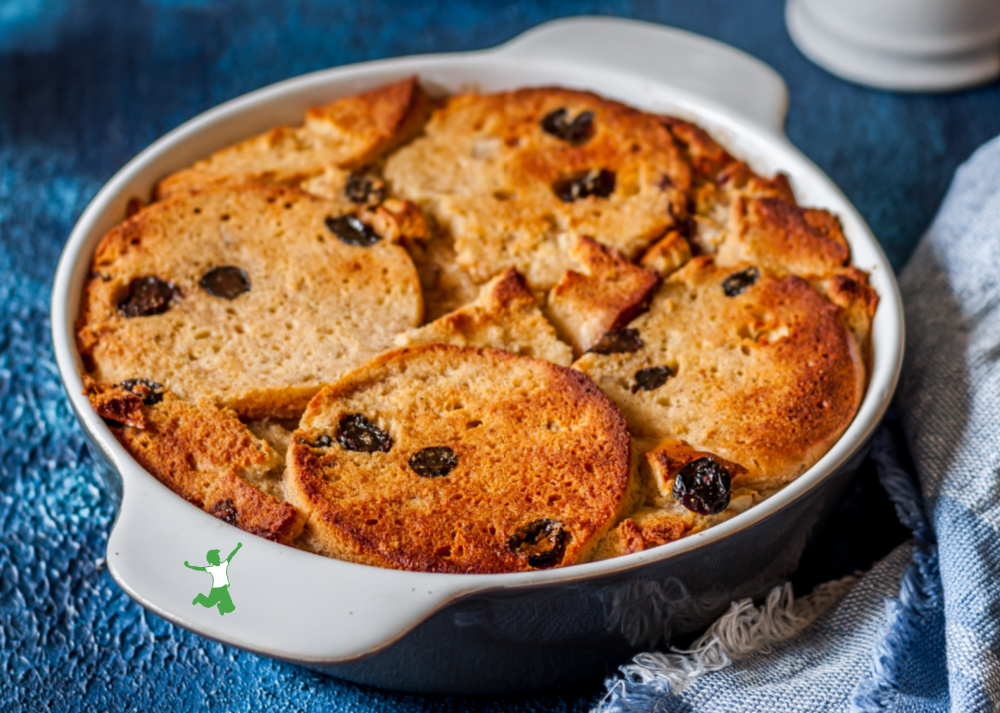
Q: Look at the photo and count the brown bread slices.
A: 4